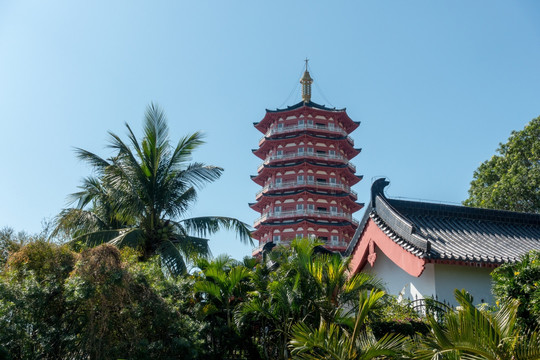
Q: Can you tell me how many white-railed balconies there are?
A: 5